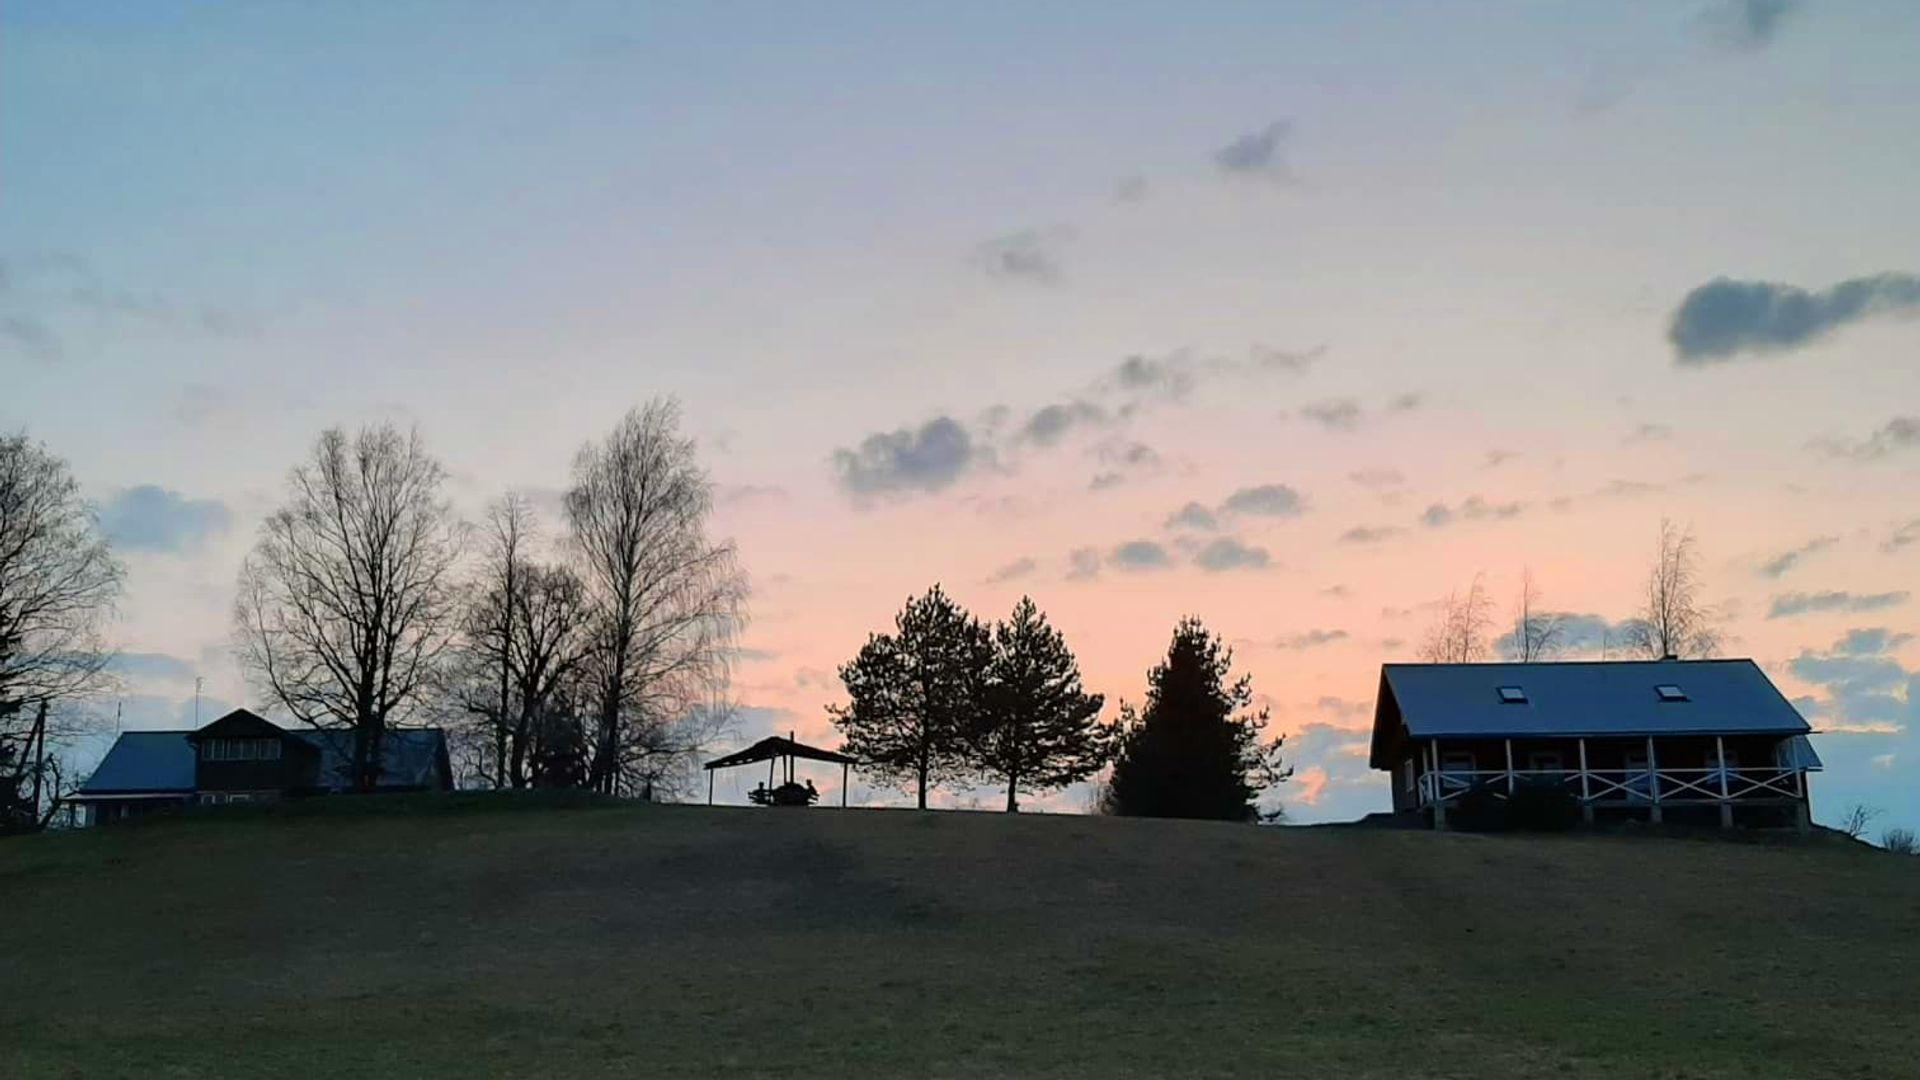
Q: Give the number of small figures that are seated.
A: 2